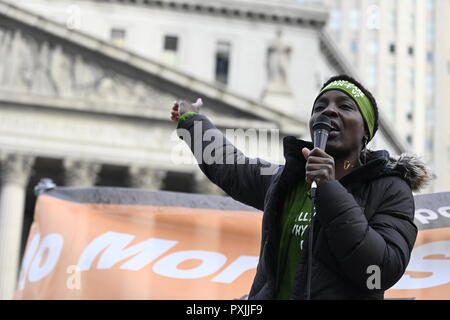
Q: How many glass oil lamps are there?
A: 0